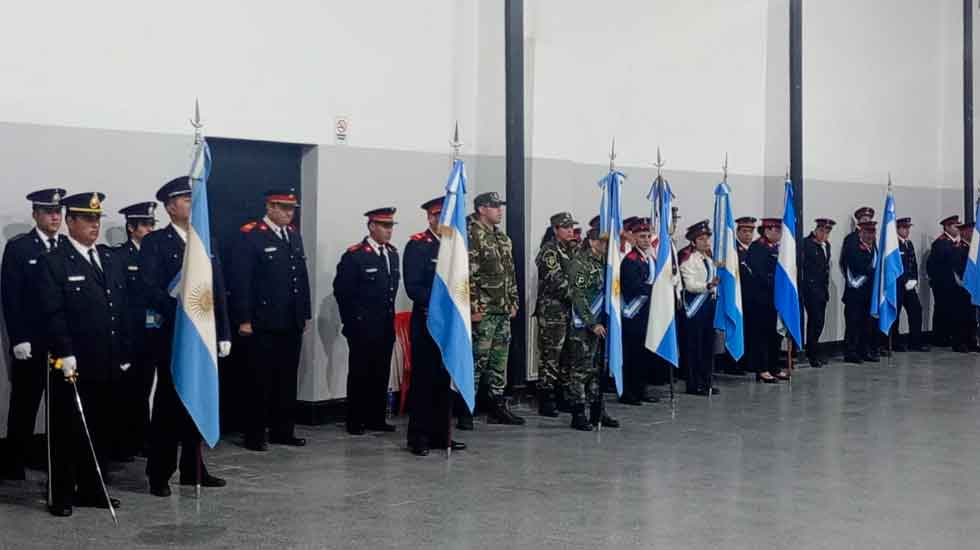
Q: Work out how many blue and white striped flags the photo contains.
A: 8